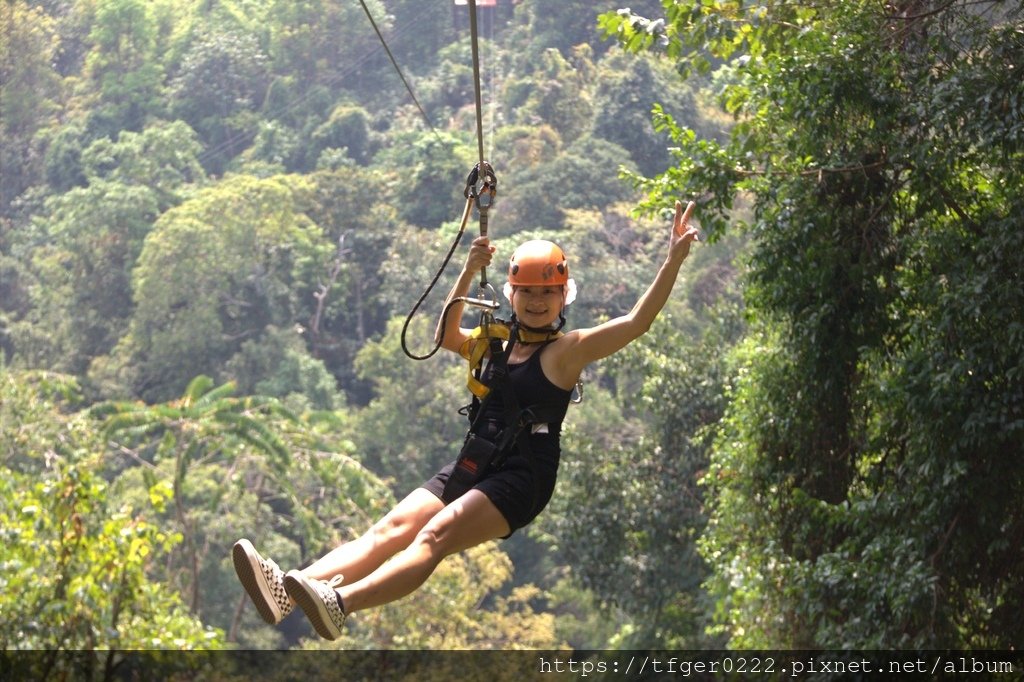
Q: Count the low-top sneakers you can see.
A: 2